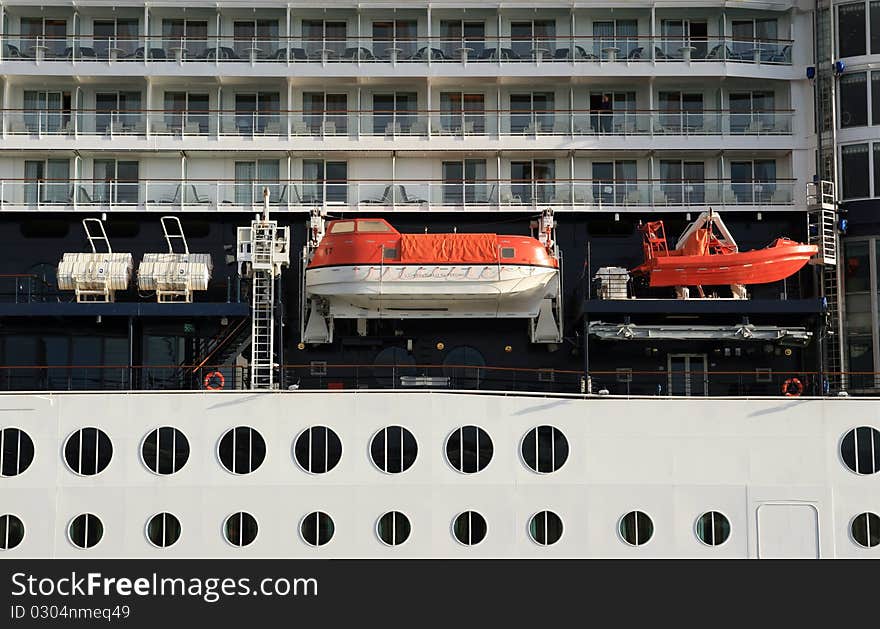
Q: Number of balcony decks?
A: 3